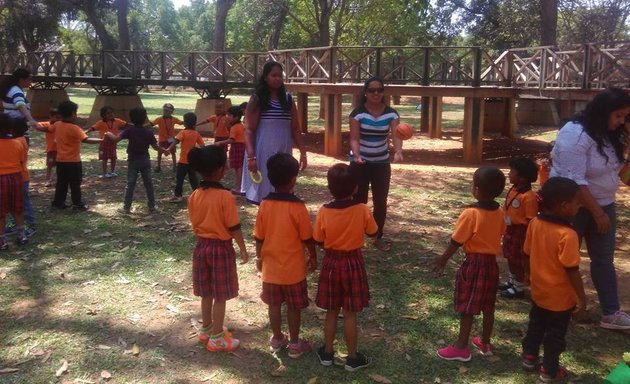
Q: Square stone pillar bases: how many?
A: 3